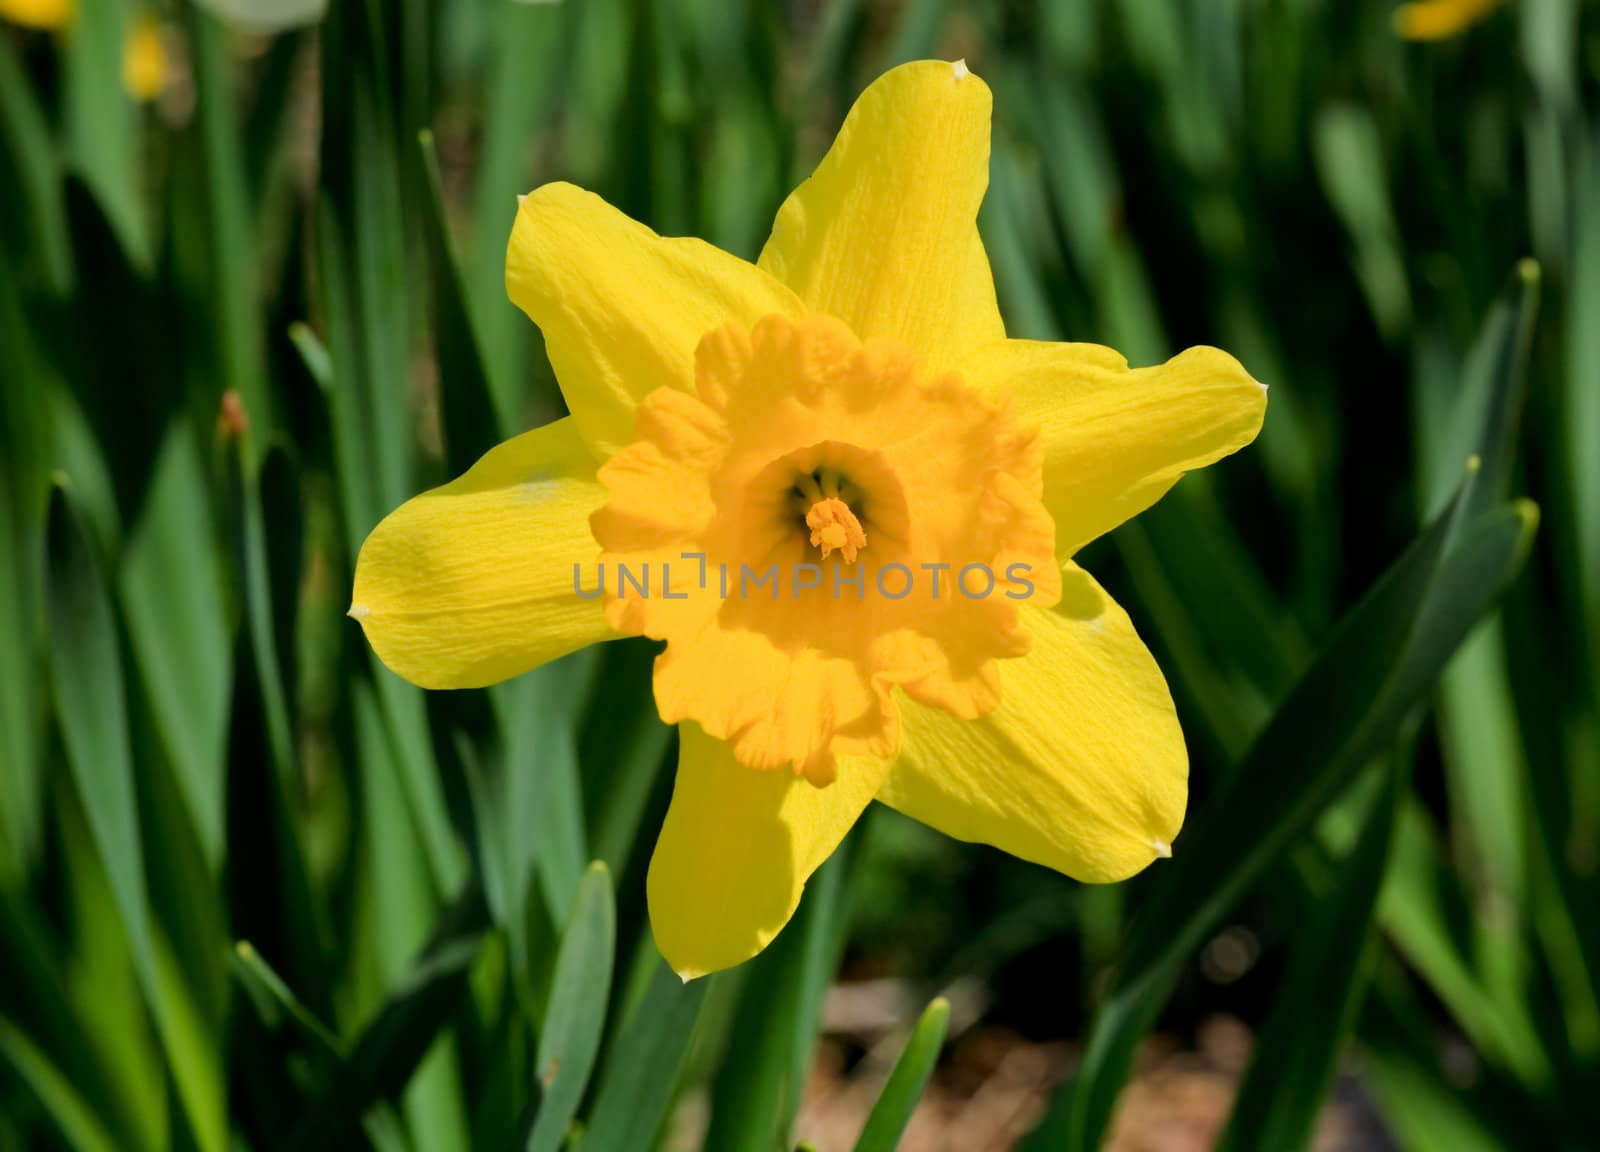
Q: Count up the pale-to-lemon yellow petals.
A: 6